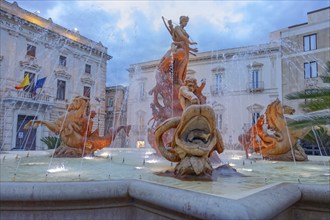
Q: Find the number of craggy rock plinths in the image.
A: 3